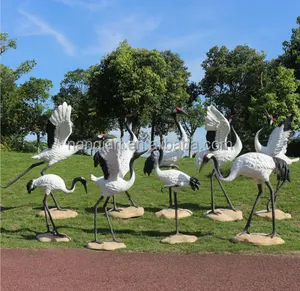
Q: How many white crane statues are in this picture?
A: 9